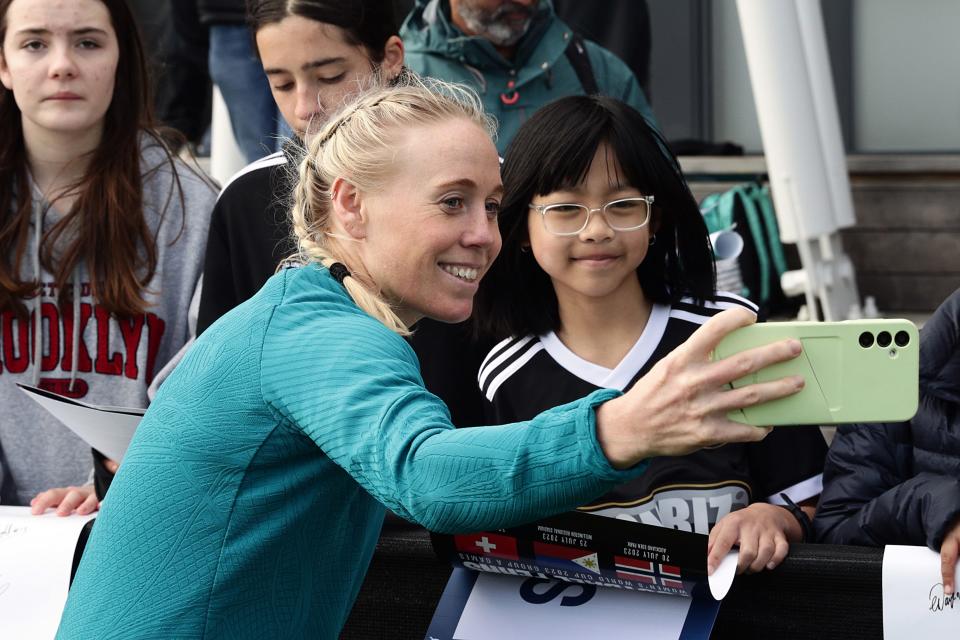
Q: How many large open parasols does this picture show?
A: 0